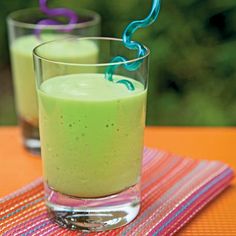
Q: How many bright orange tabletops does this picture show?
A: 1